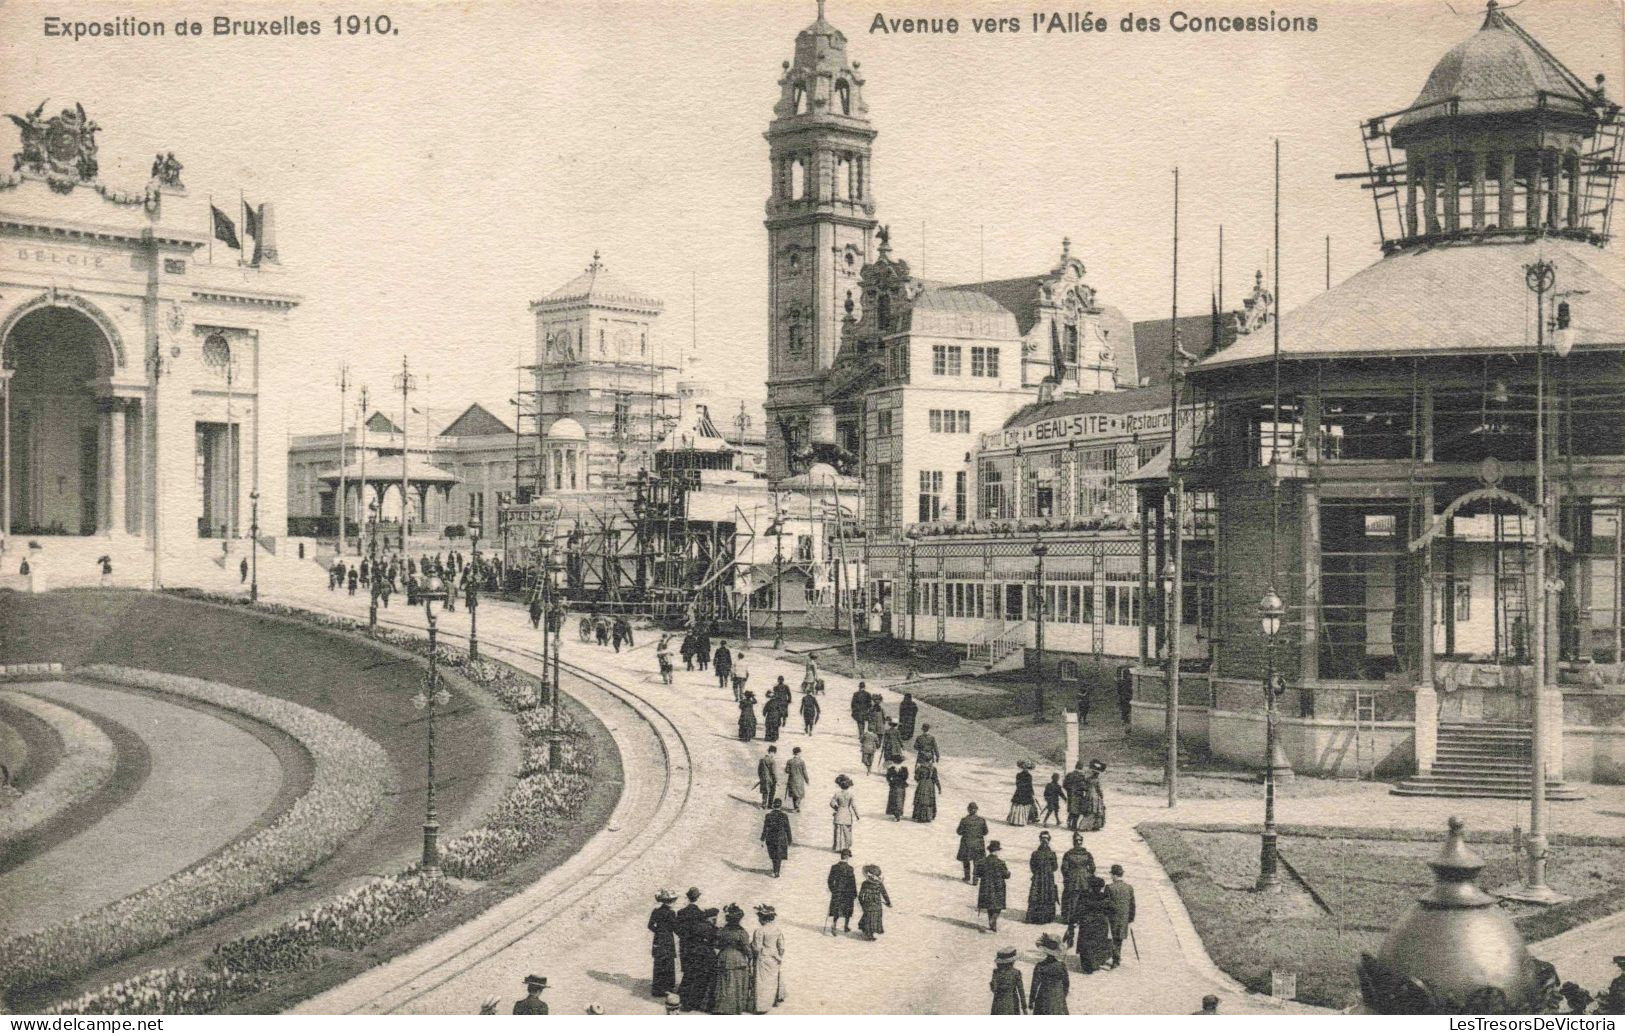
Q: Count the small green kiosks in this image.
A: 0